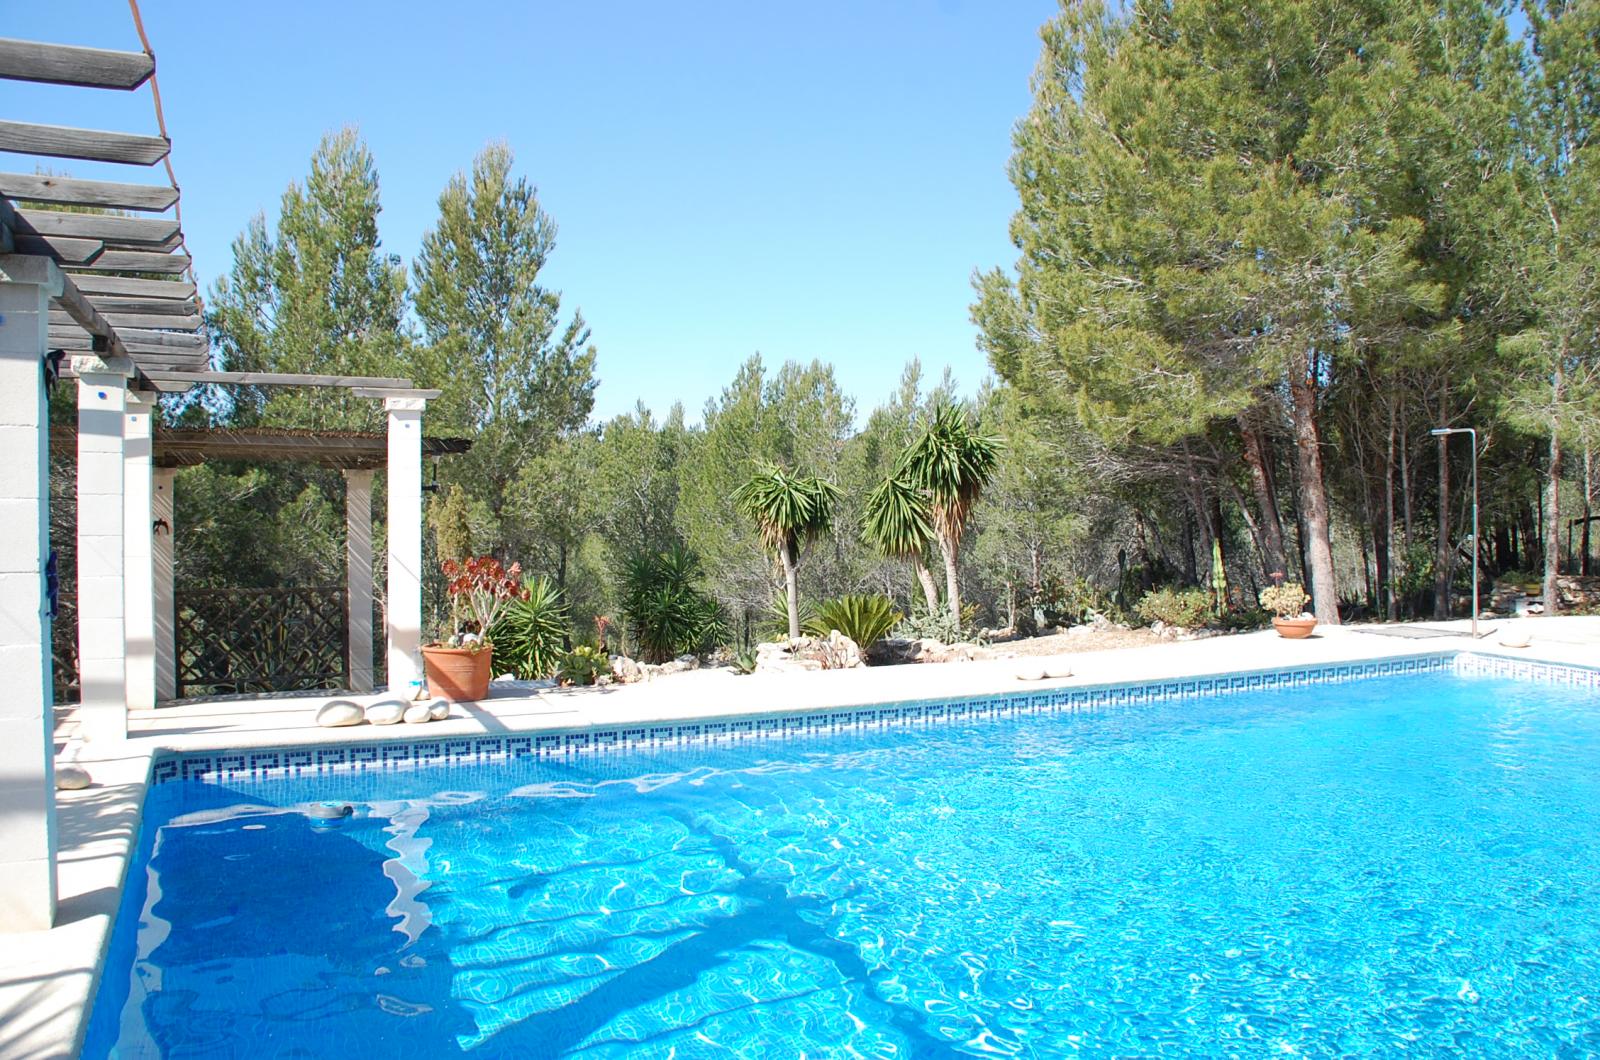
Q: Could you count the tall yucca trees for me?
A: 3